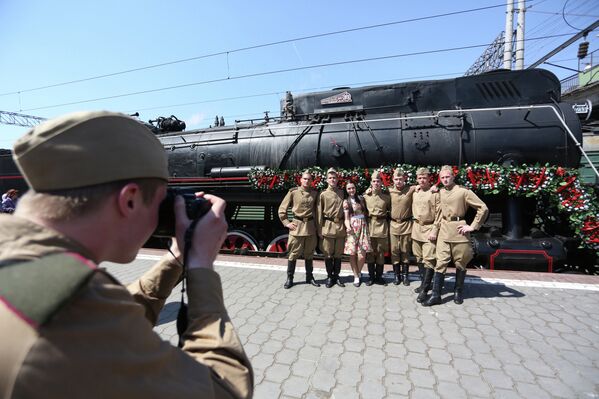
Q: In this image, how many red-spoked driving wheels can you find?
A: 2